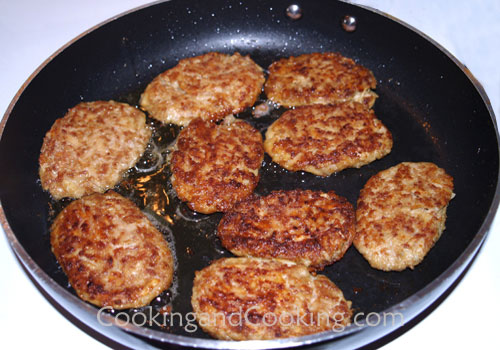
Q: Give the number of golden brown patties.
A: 9